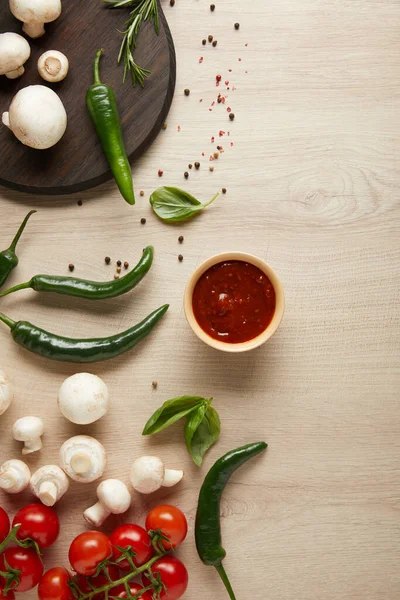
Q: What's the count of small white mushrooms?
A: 12